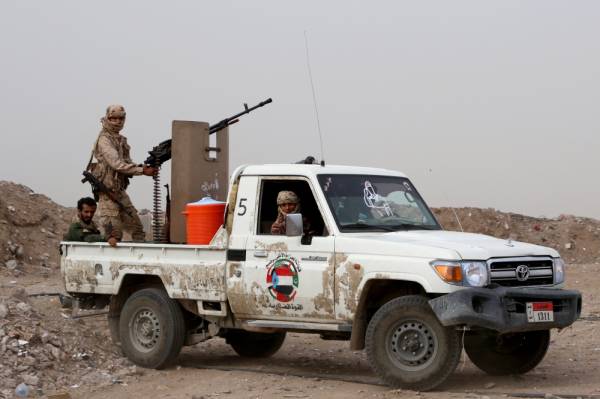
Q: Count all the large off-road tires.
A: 4